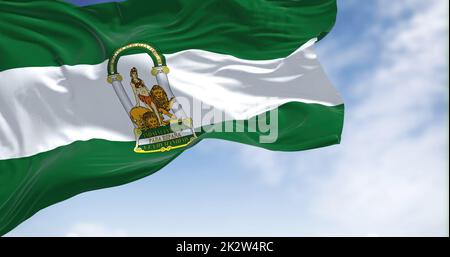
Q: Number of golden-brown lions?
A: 2